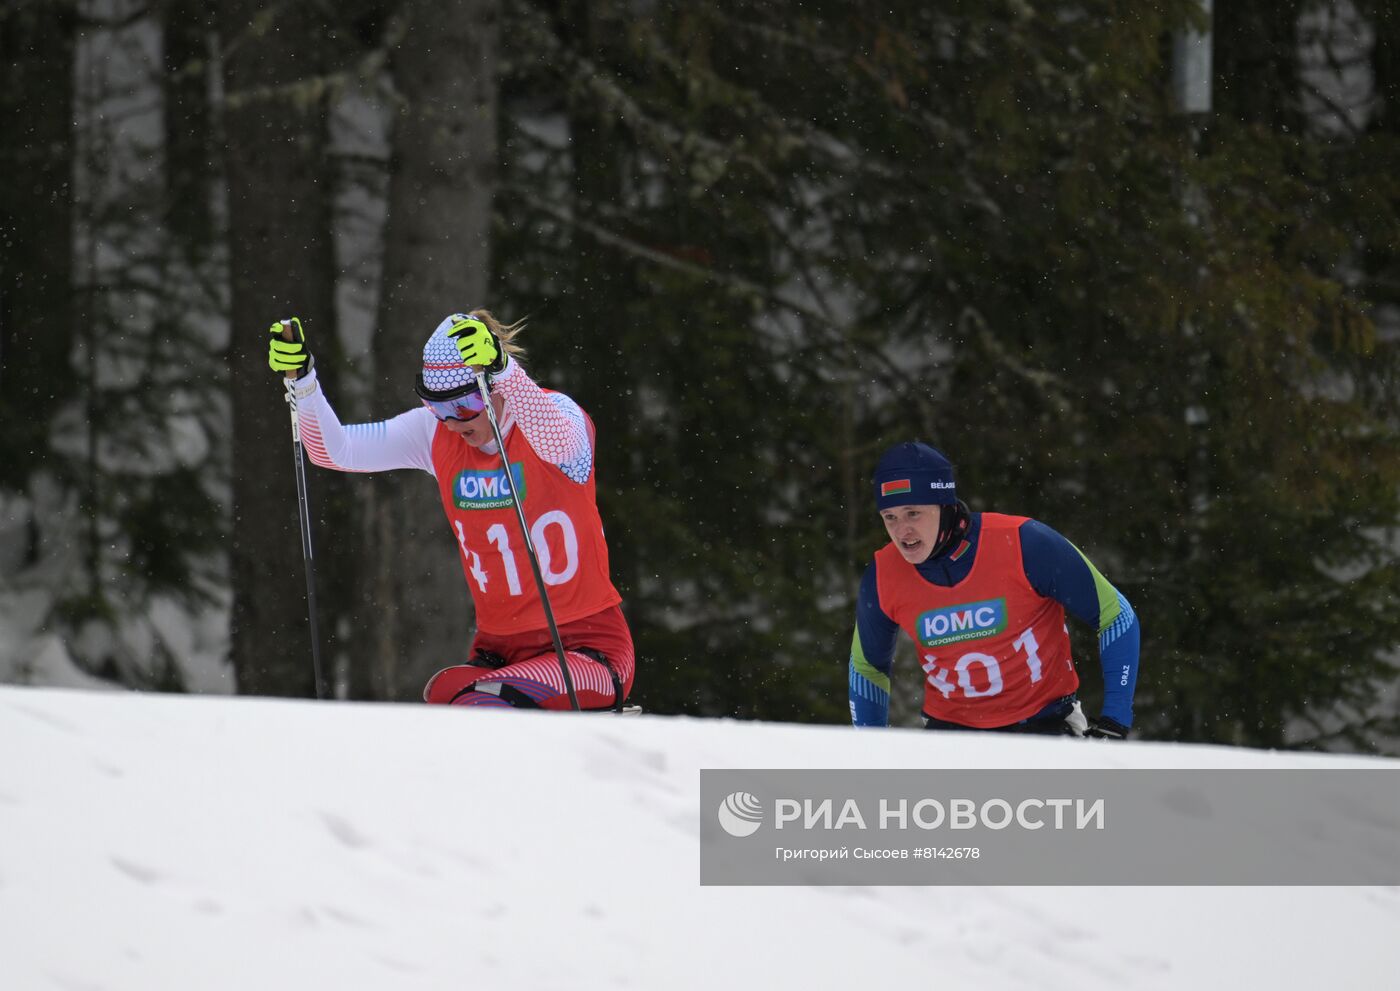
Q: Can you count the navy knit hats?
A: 1